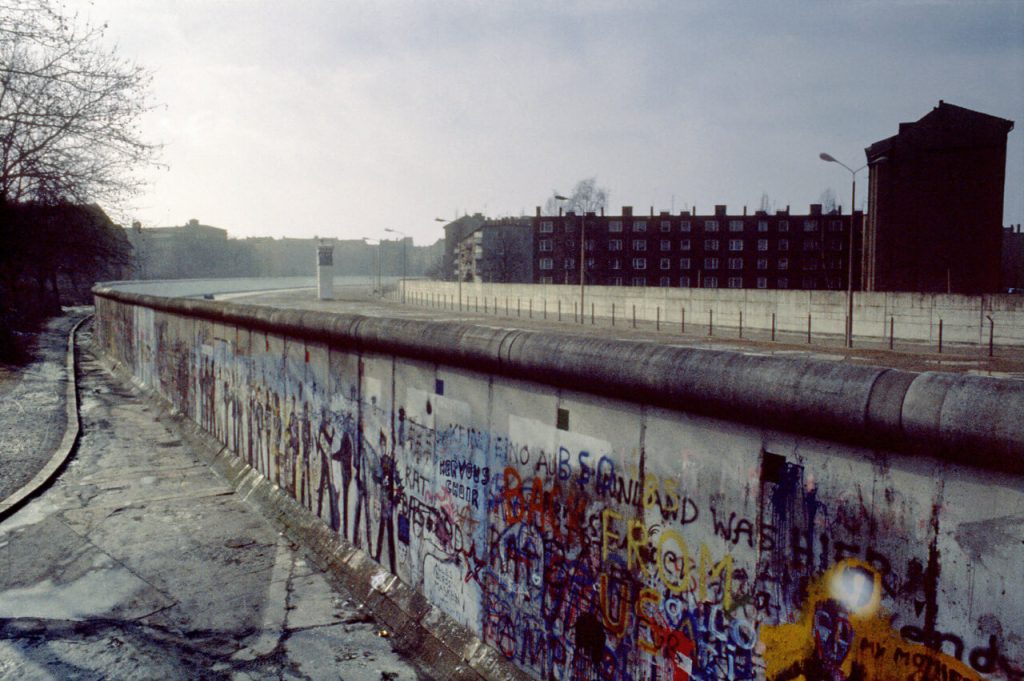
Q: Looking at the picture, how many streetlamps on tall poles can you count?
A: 5